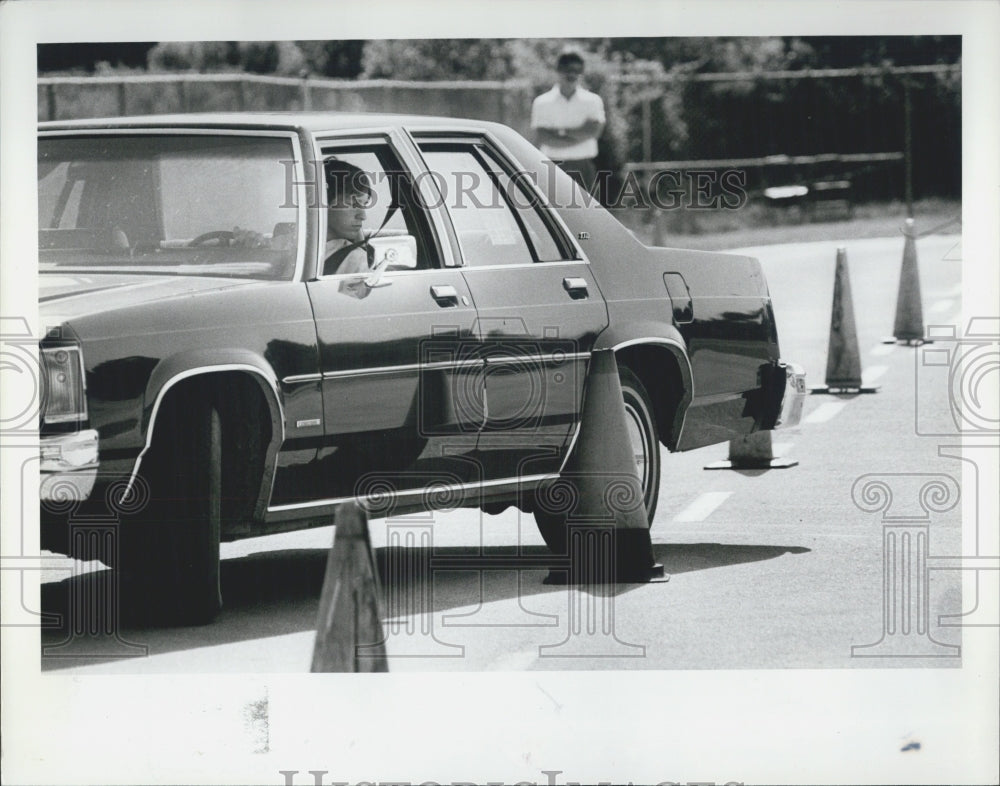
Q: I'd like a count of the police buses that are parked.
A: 0